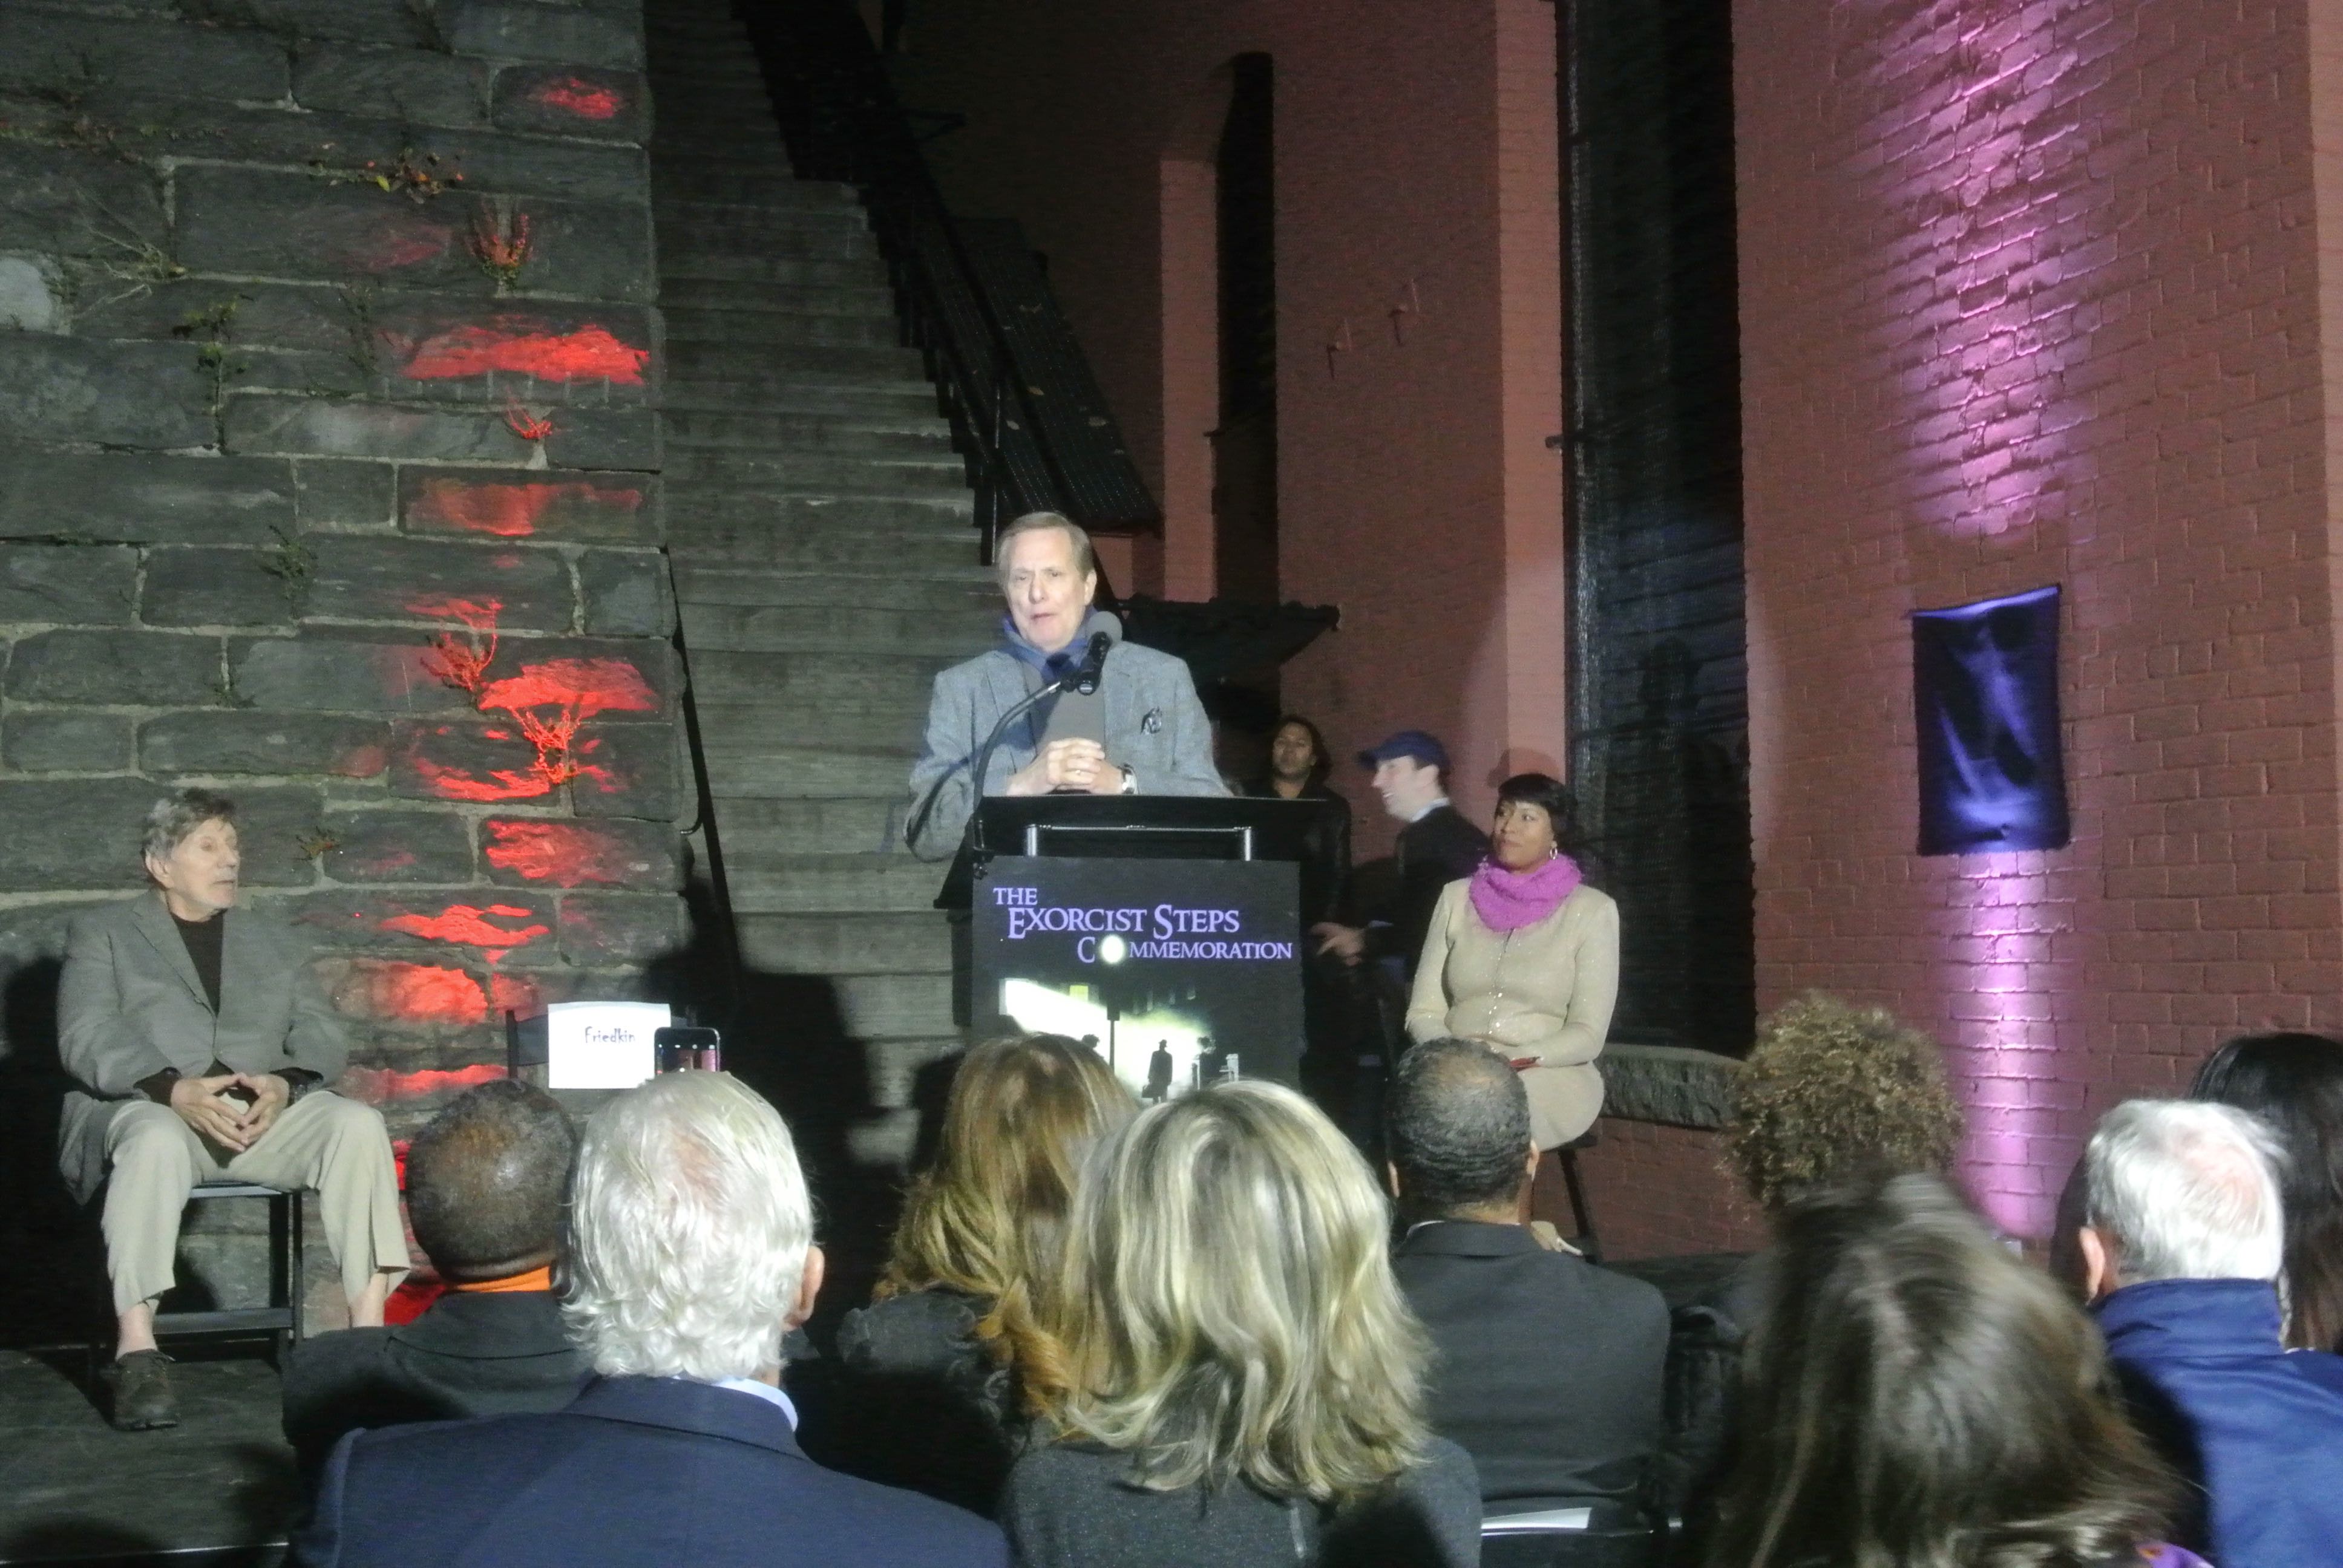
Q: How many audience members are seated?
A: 9